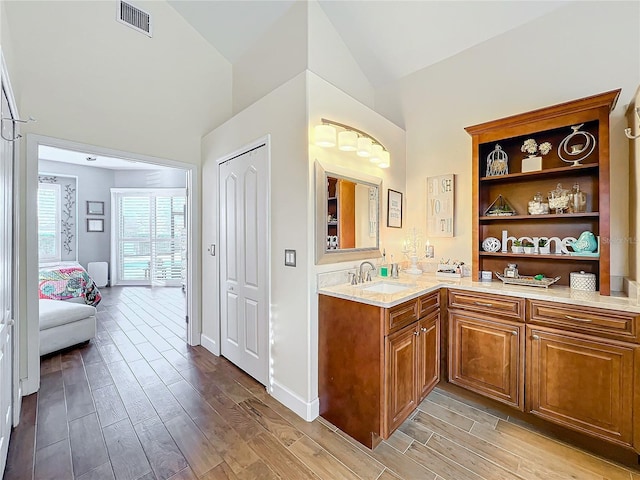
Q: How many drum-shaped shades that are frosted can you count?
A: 5